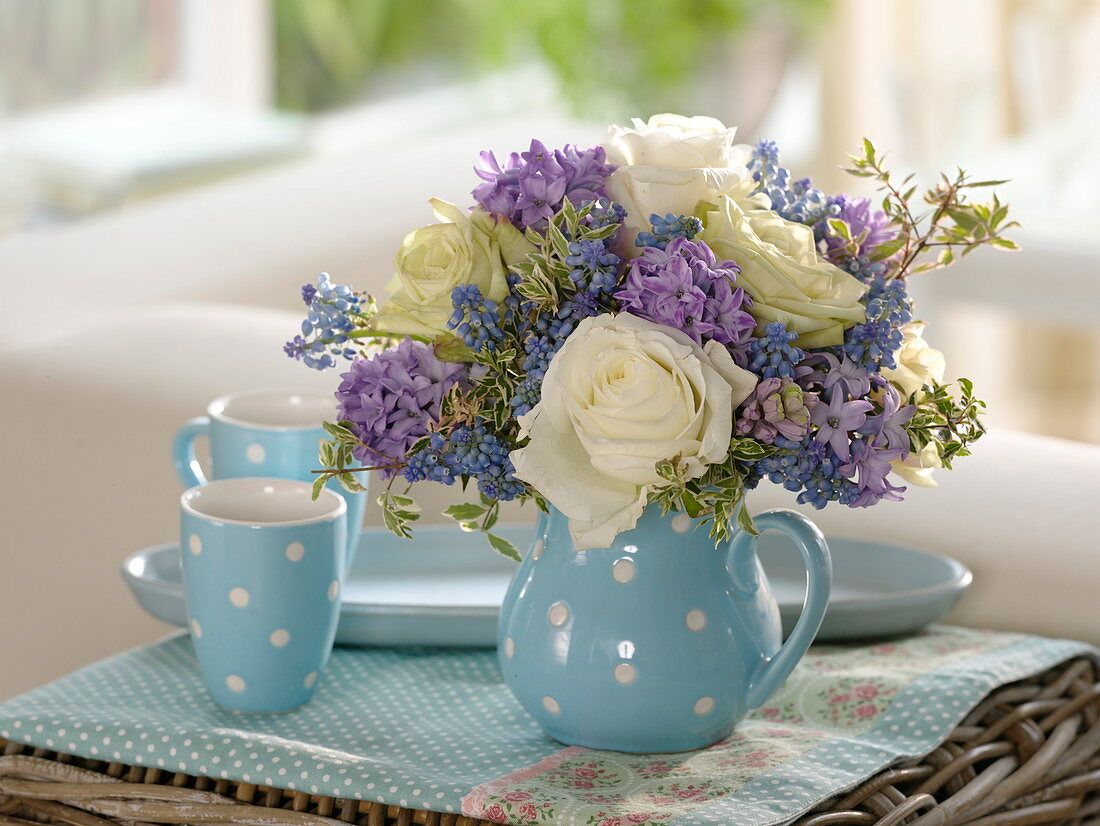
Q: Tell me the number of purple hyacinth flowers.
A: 5